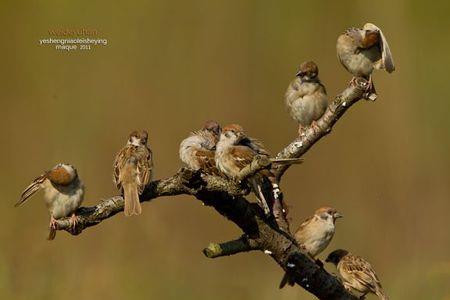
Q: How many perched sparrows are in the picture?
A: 8